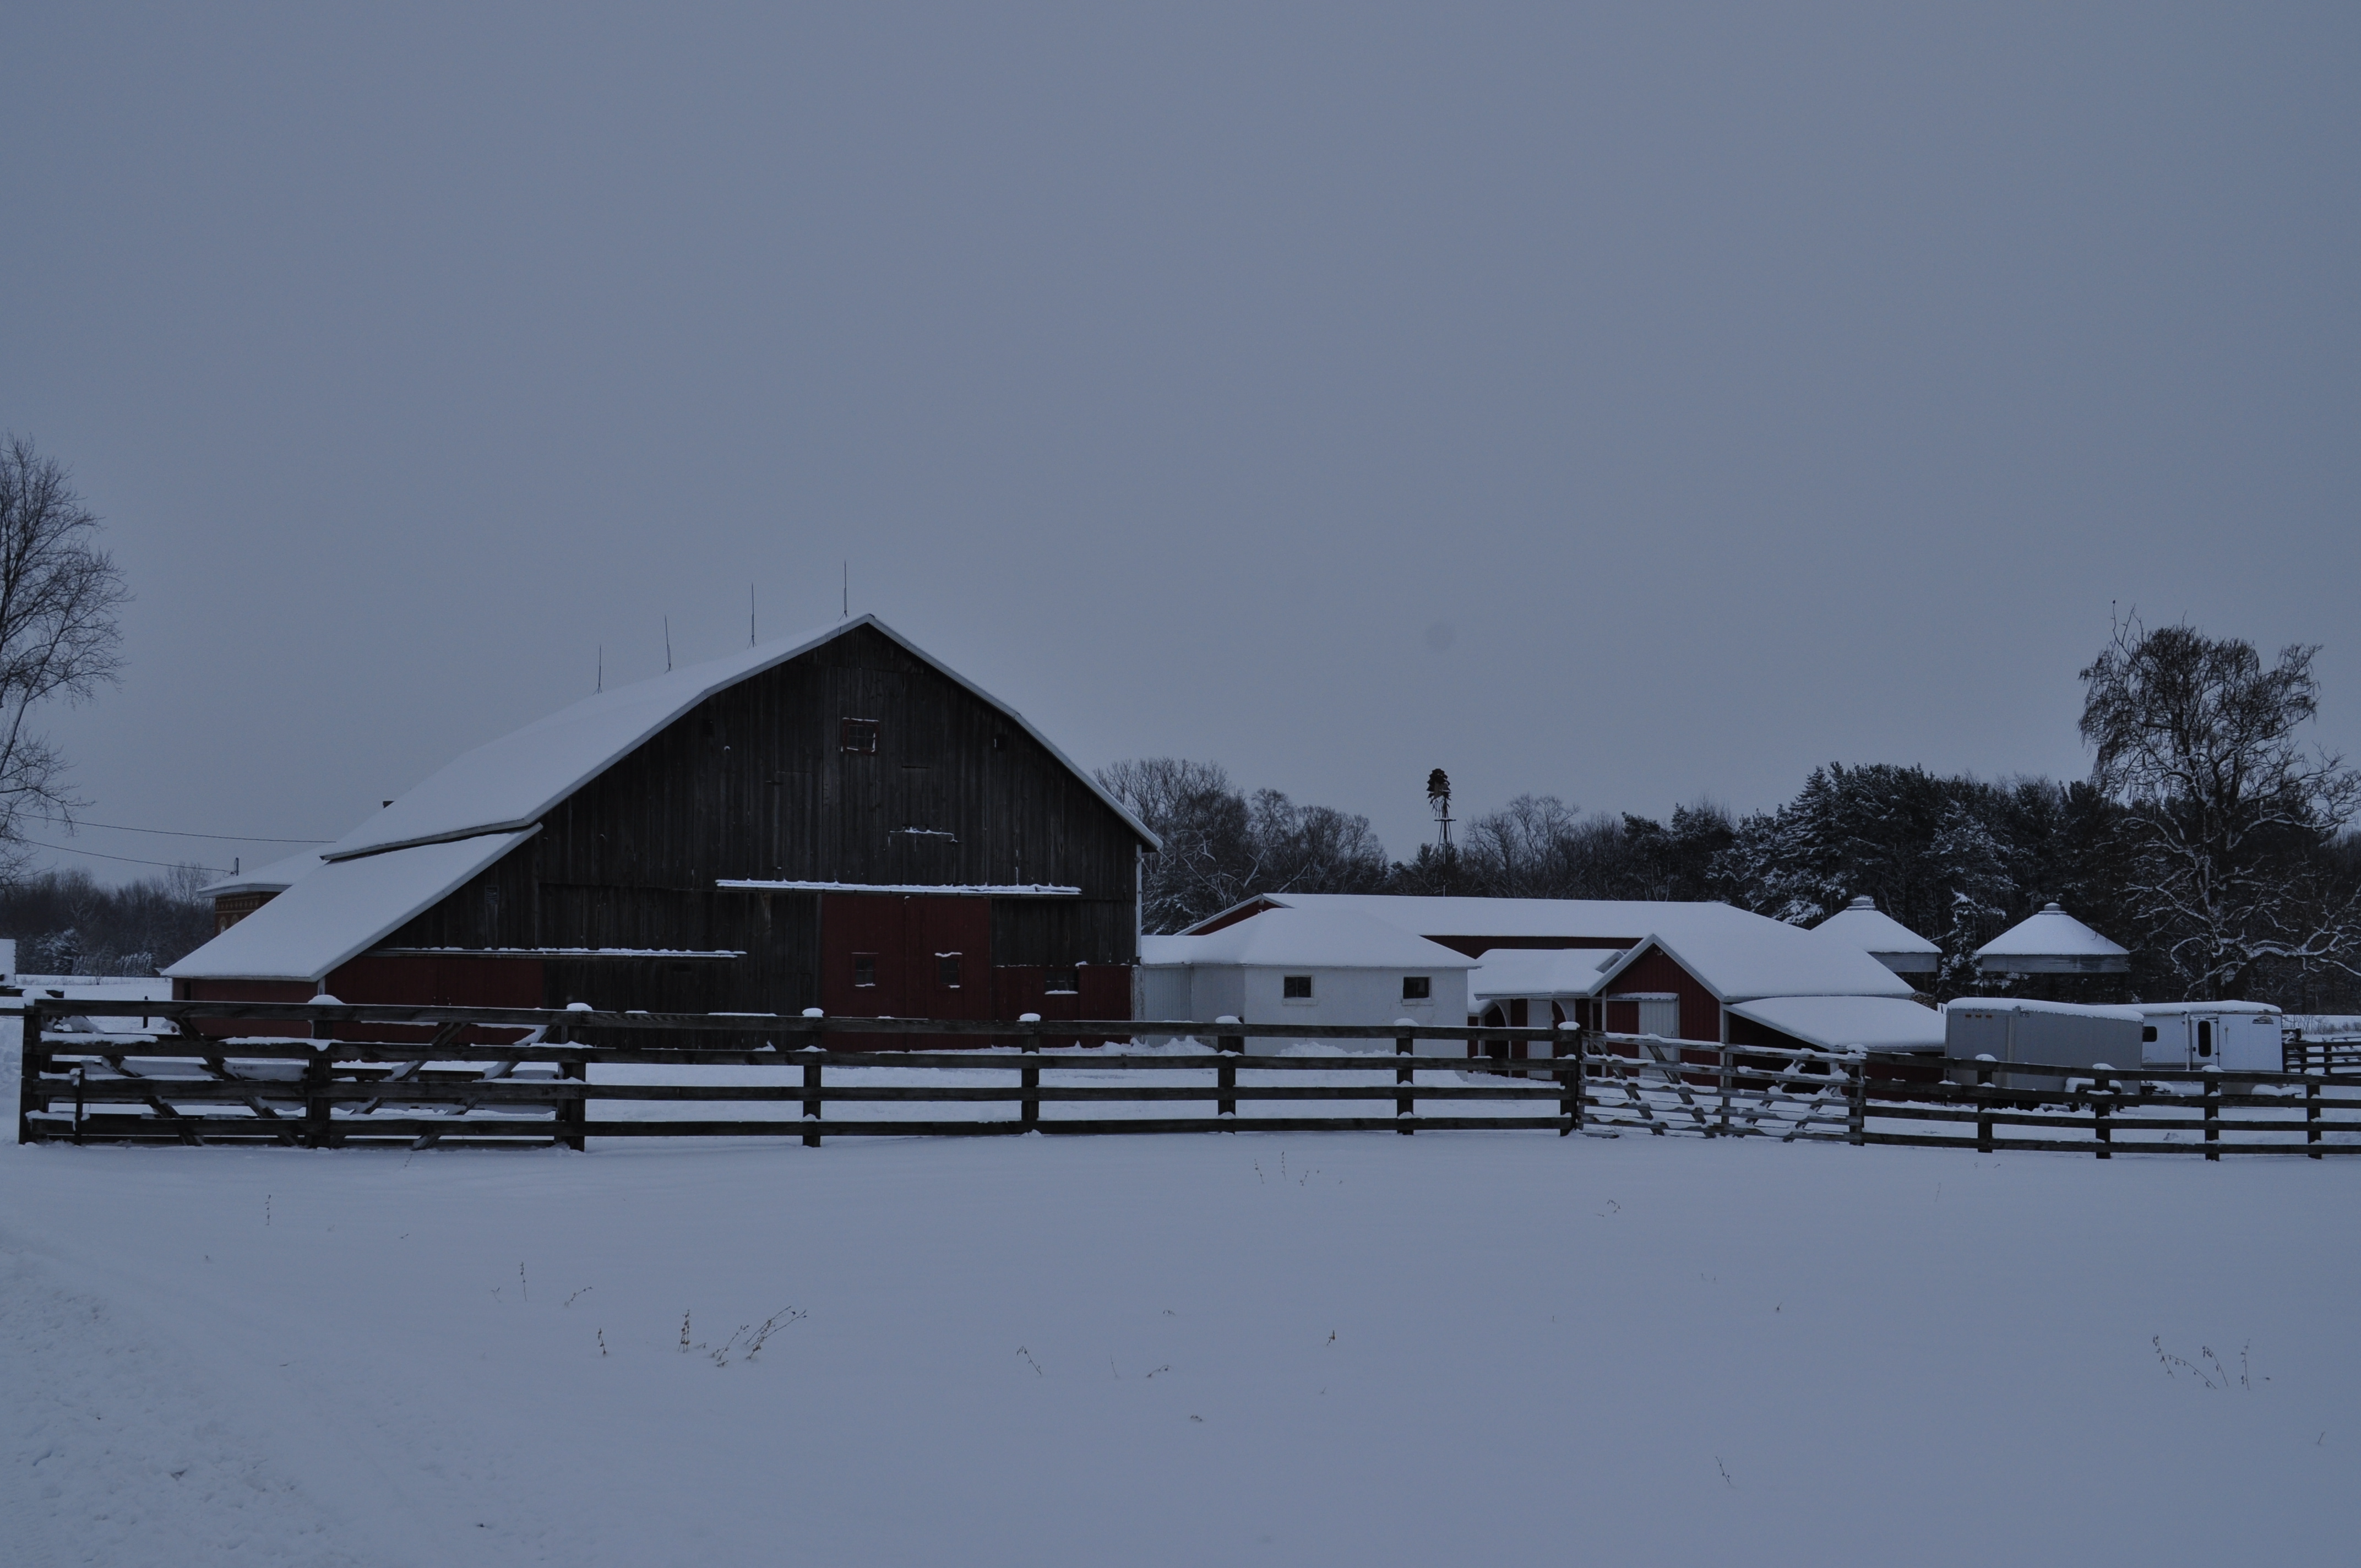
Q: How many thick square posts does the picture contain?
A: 13